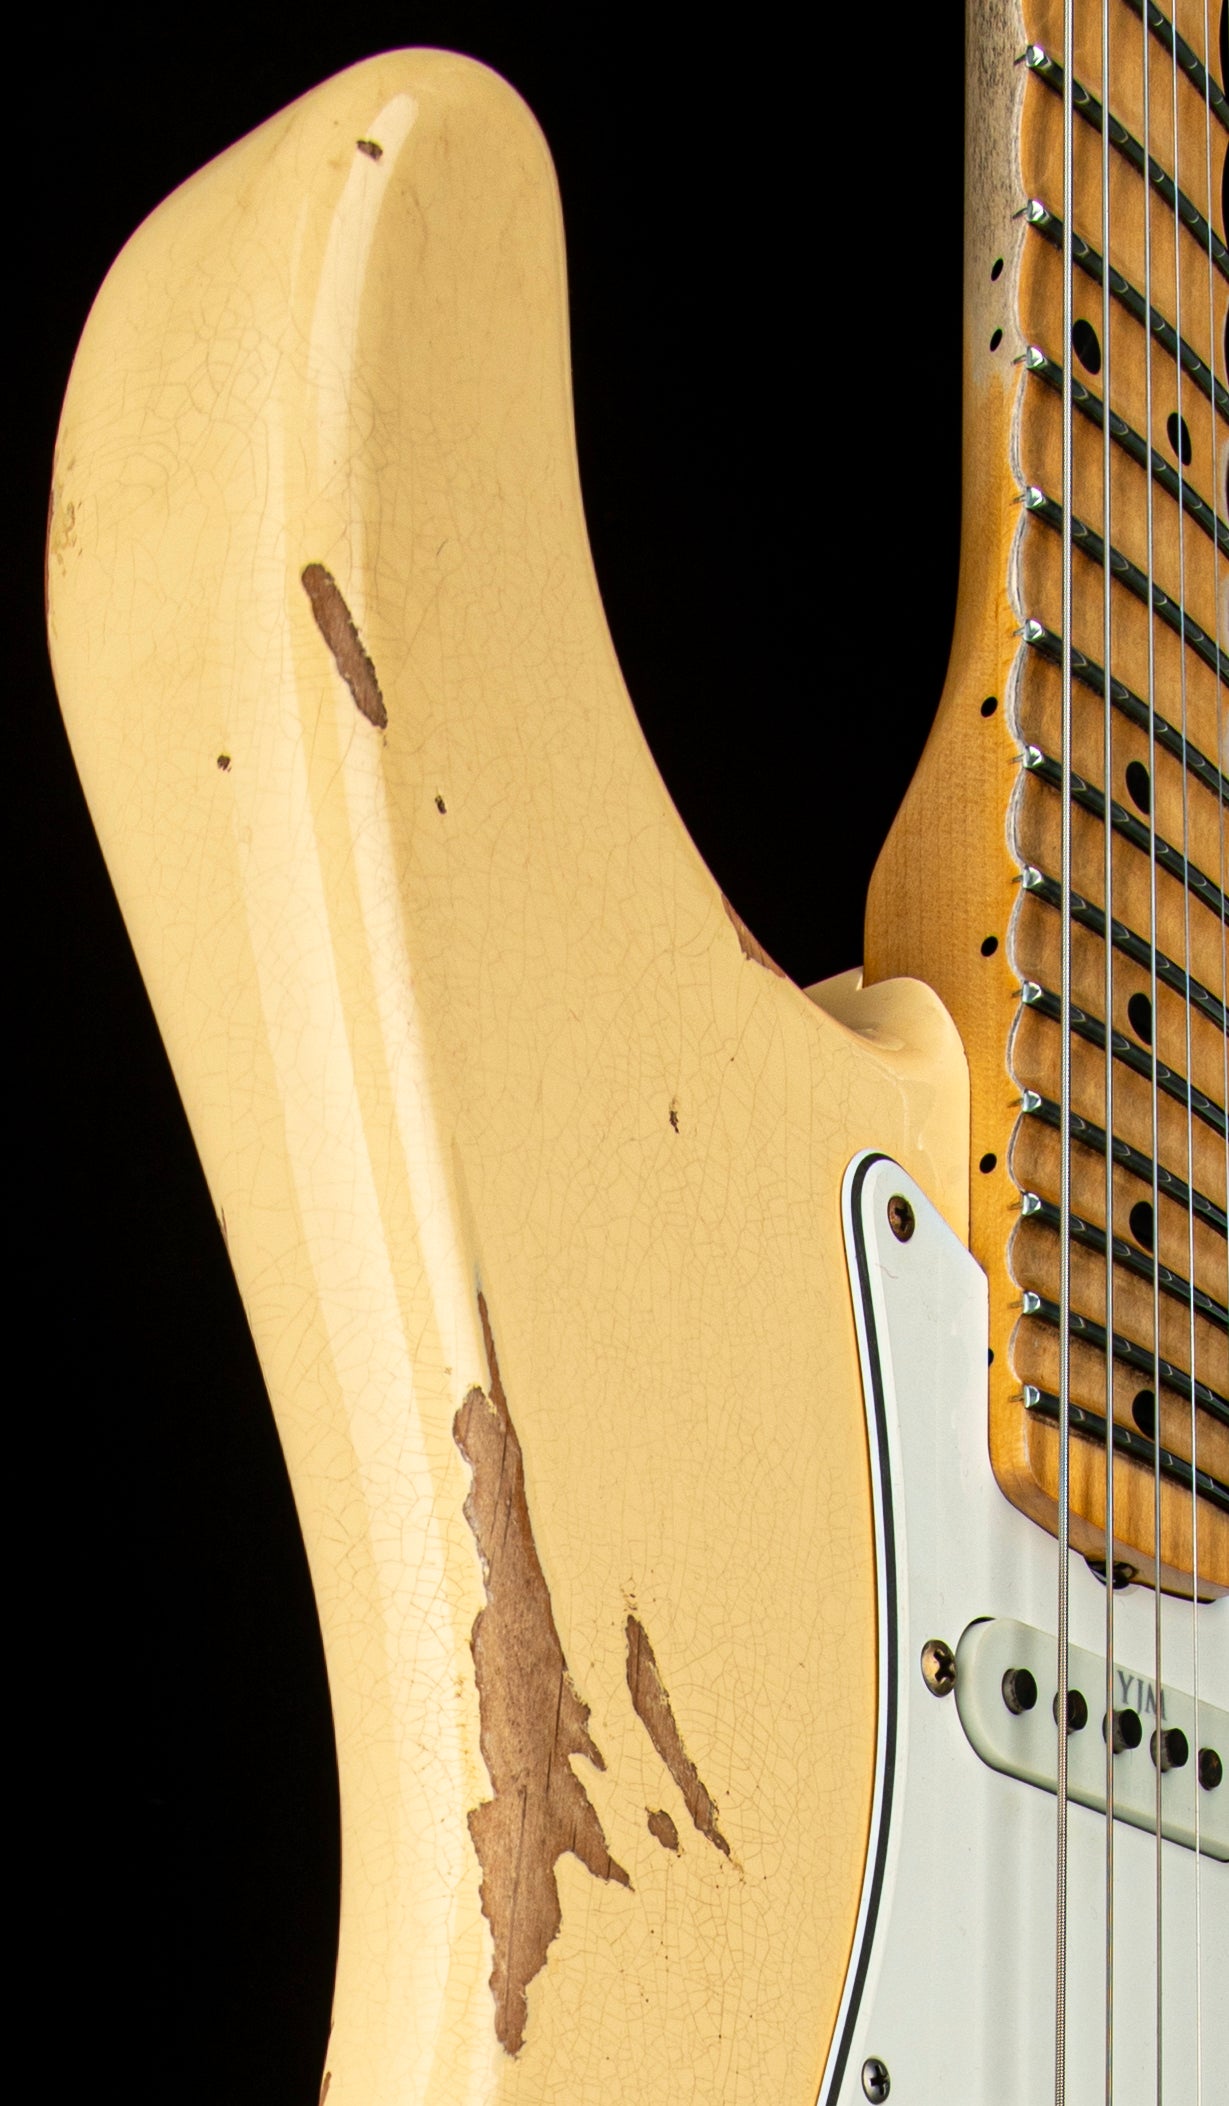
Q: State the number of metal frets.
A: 13